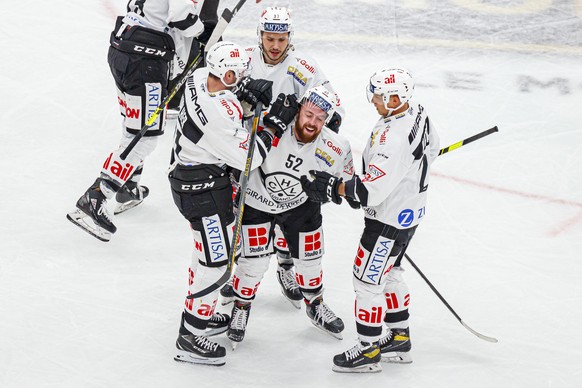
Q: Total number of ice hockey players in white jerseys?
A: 5